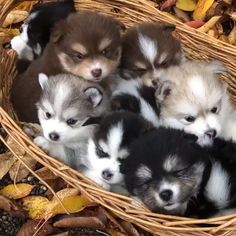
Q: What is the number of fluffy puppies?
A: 7